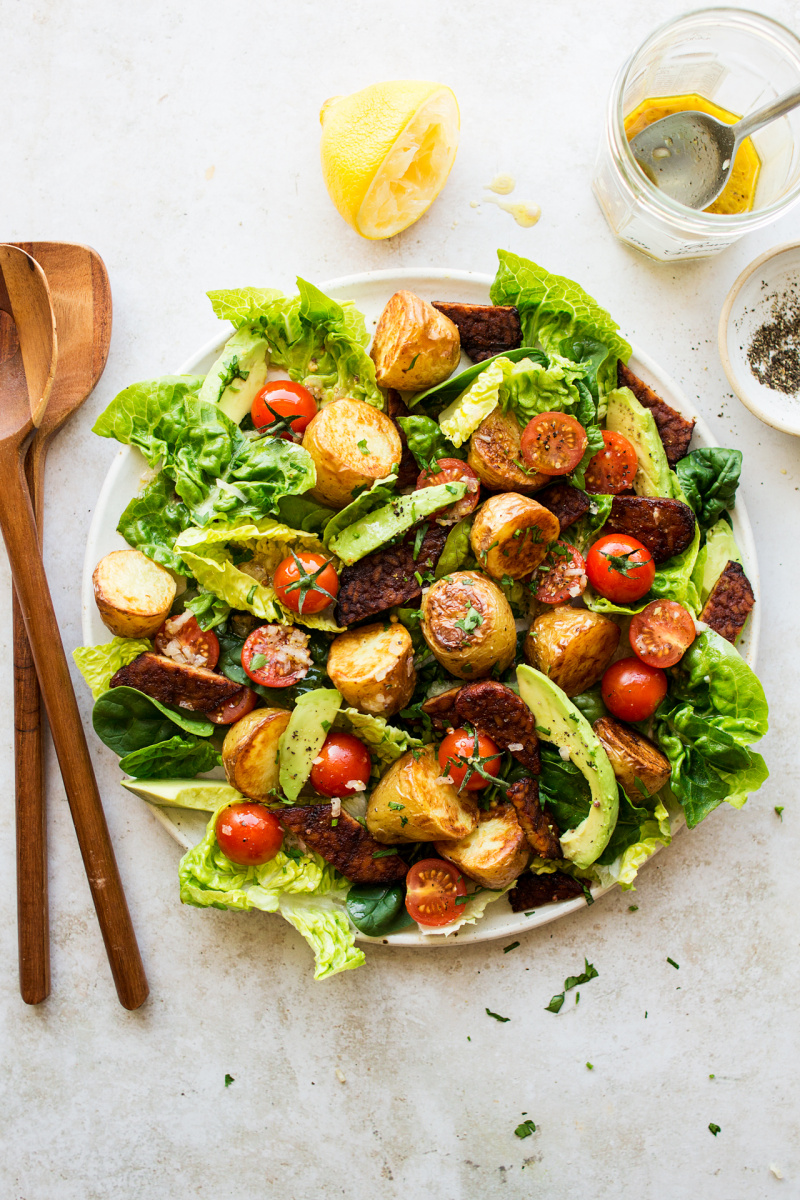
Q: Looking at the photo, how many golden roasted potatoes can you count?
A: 12